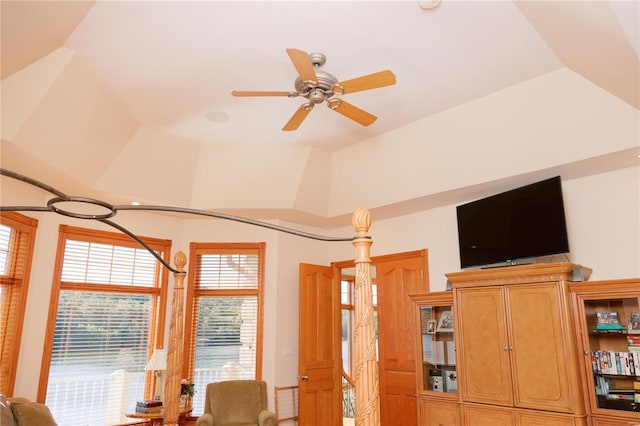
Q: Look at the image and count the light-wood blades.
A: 5